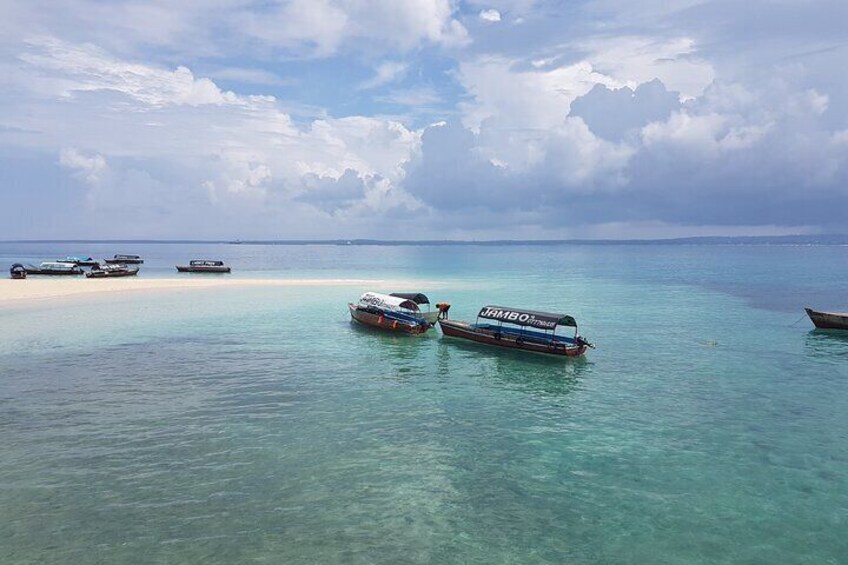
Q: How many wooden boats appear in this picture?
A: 10